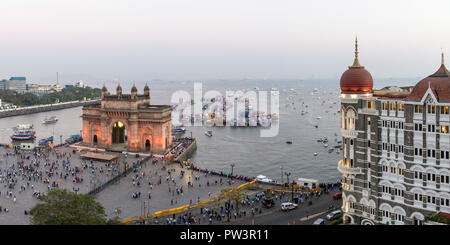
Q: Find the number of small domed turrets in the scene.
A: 4